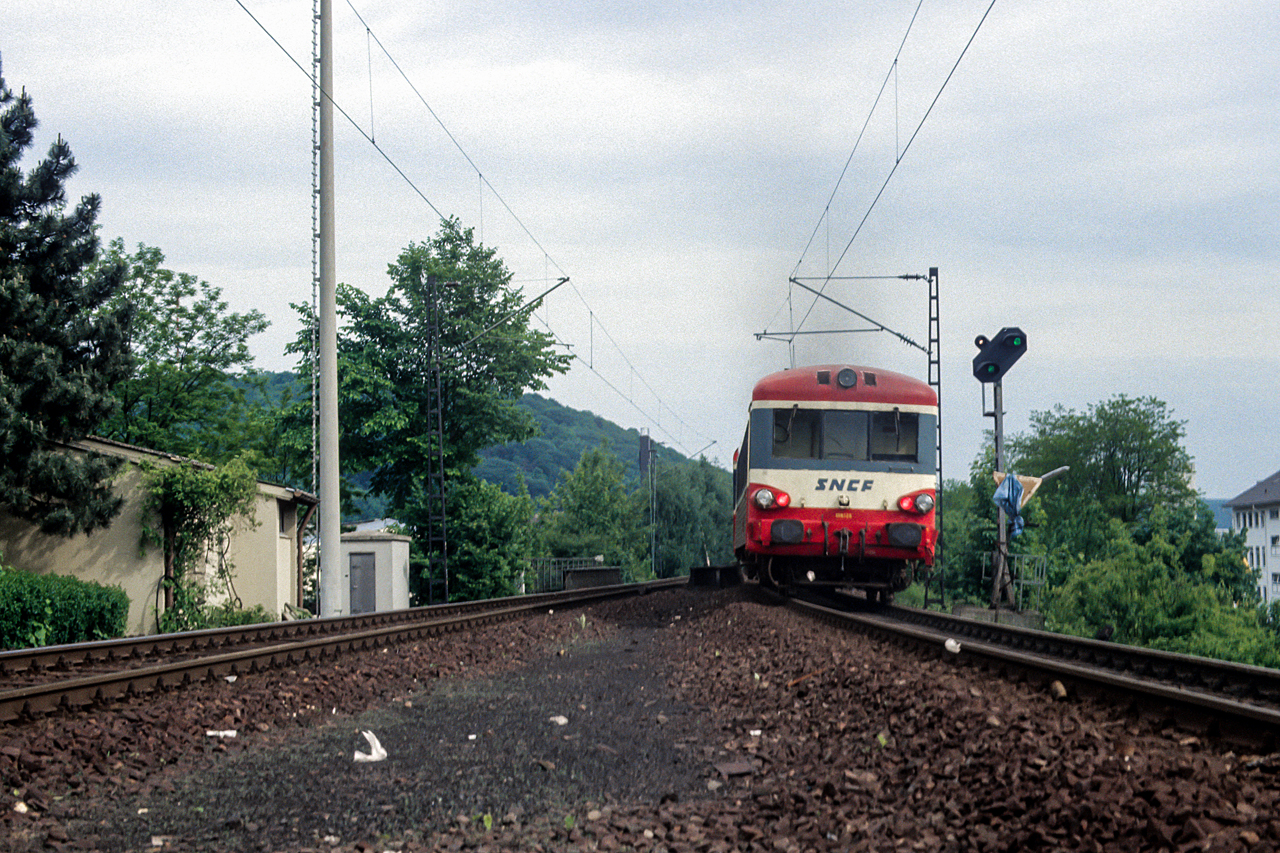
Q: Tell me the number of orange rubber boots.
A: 0